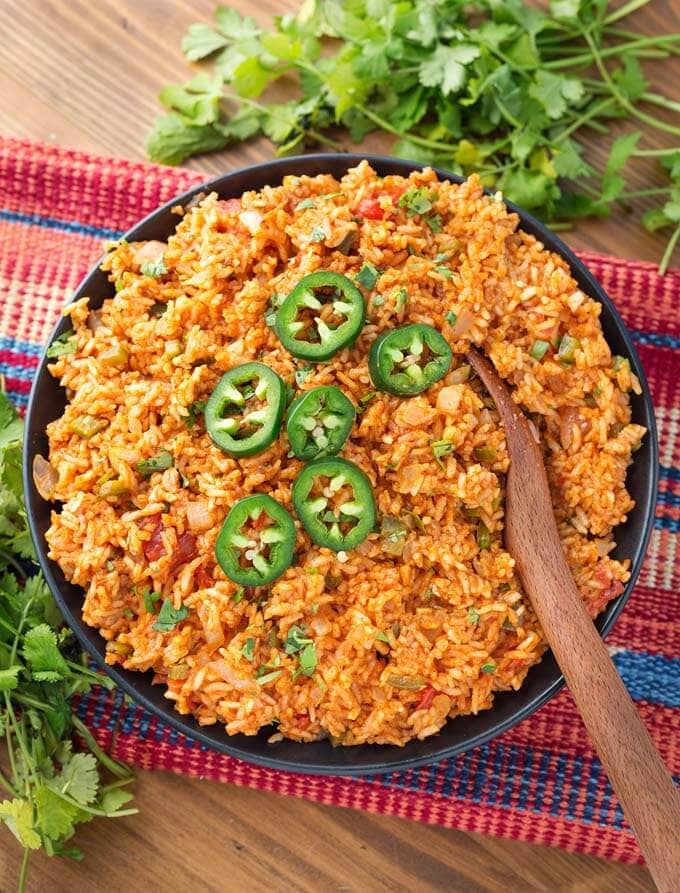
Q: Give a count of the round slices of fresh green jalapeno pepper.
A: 6